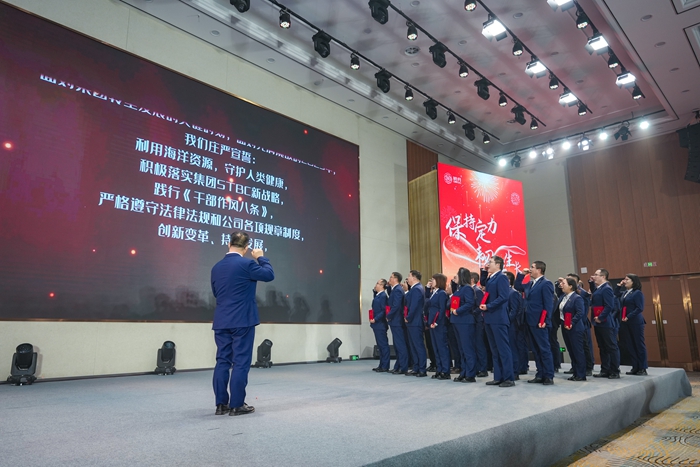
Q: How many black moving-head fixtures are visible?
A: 13